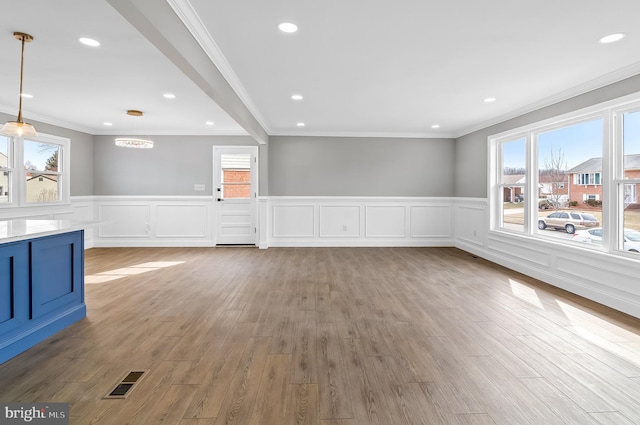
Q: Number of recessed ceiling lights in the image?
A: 11